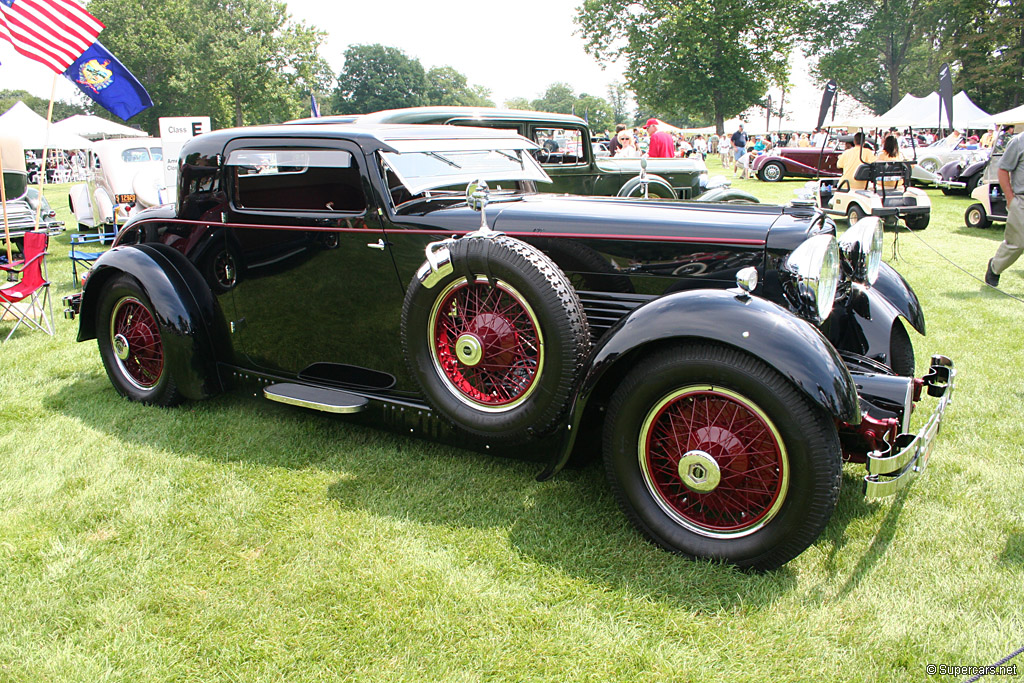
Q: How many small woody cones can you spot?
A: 0